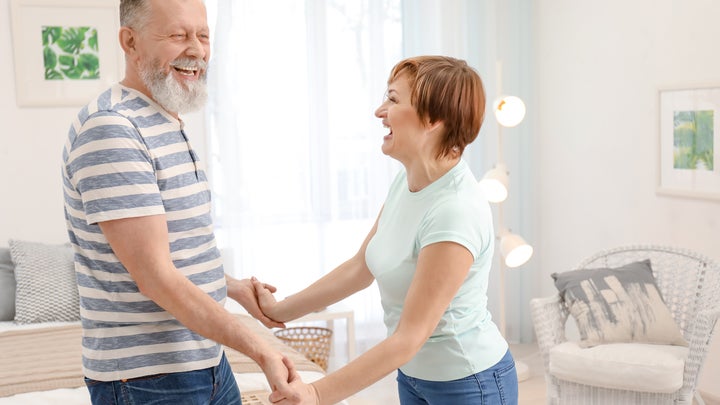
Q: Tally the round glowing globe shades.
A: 3